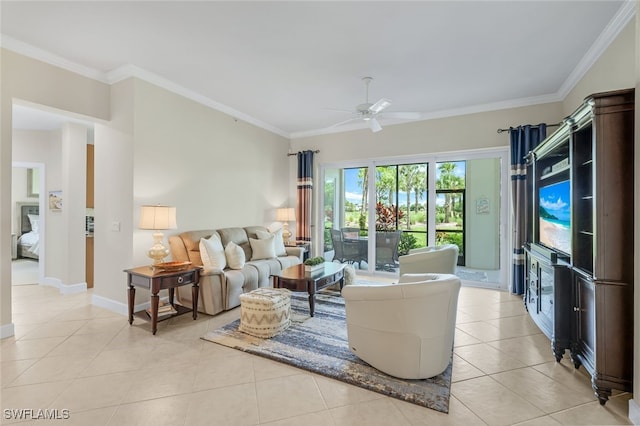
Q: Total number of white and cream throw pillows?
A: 4